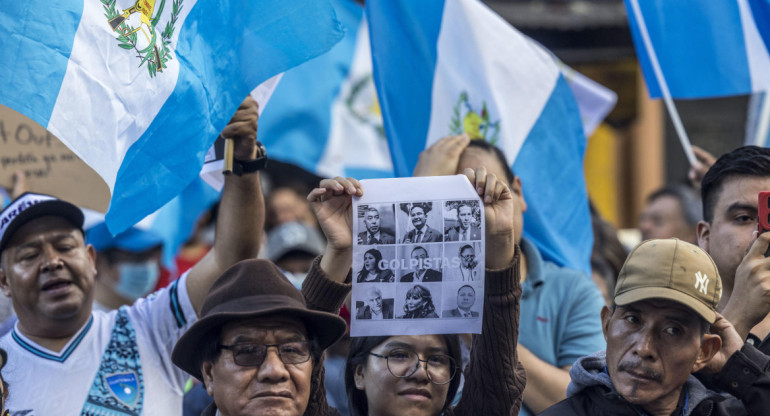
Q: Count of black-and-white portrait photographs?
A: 9